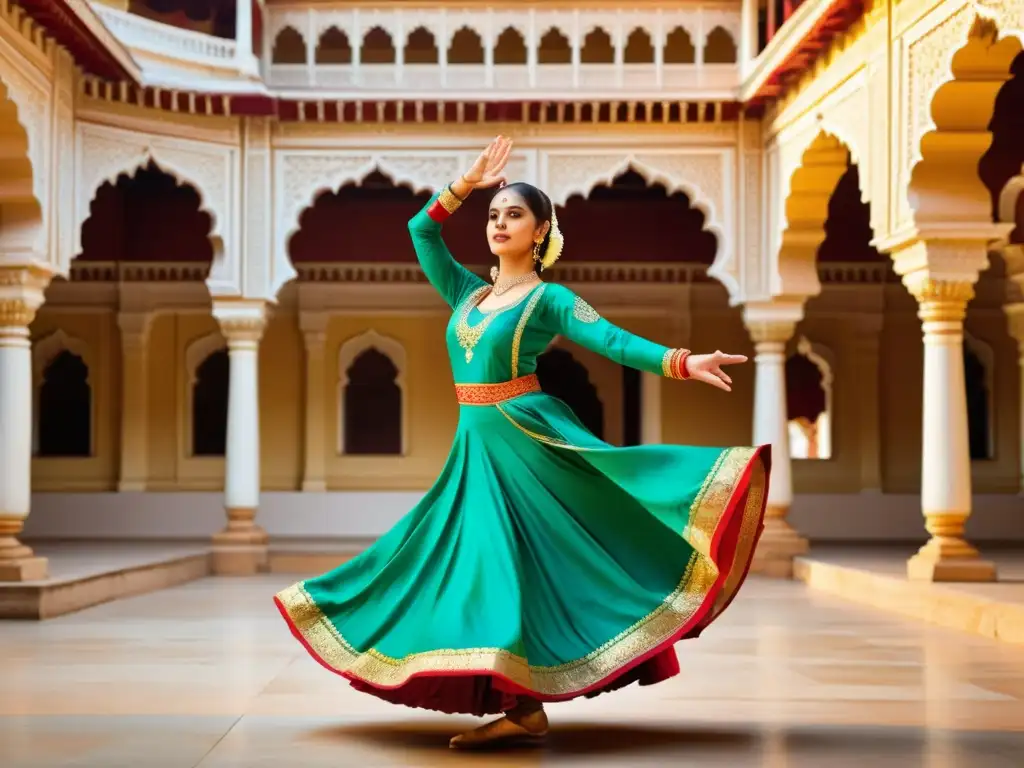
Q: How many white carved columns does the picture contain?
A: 4